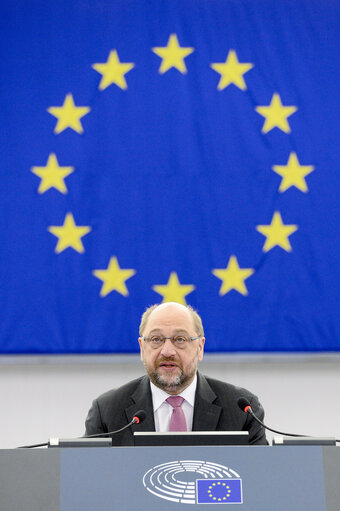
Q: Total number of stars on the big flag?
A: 12